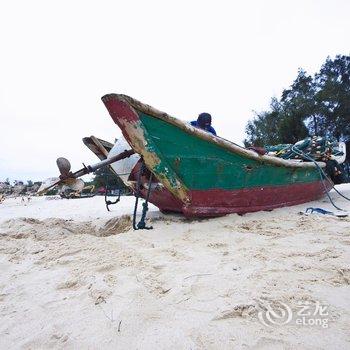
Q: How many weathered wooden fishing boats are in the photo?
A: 1